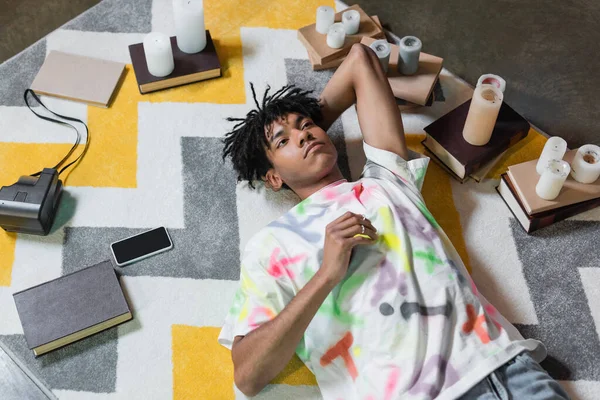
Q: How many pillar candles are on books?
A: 12